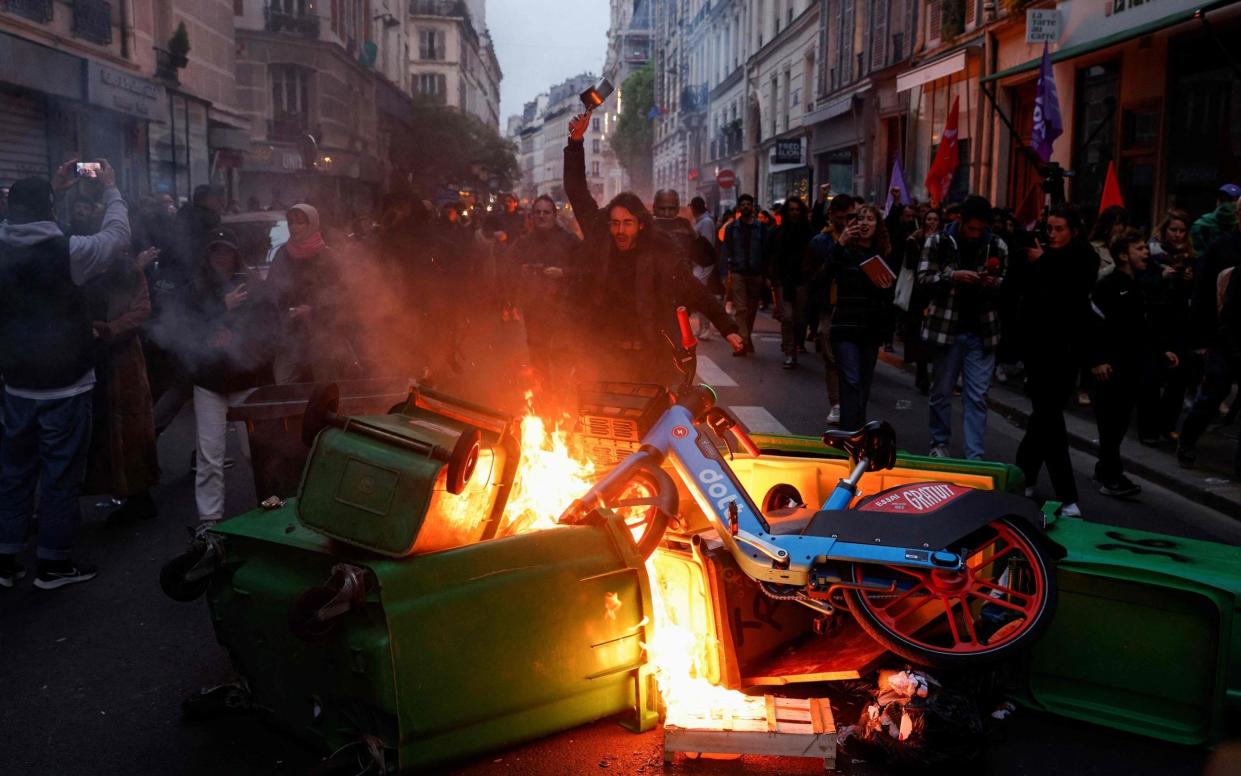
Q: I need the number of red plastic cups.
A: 0